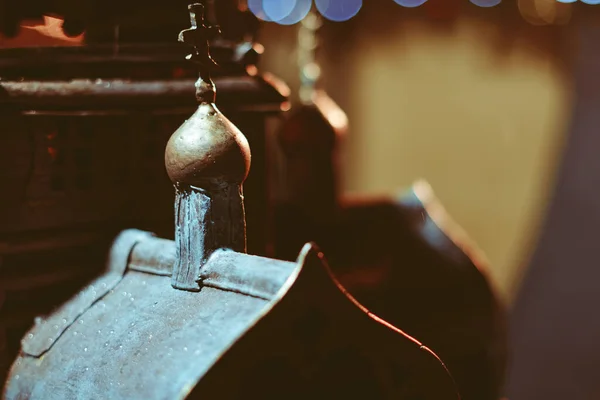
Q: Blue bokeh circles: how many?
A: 7